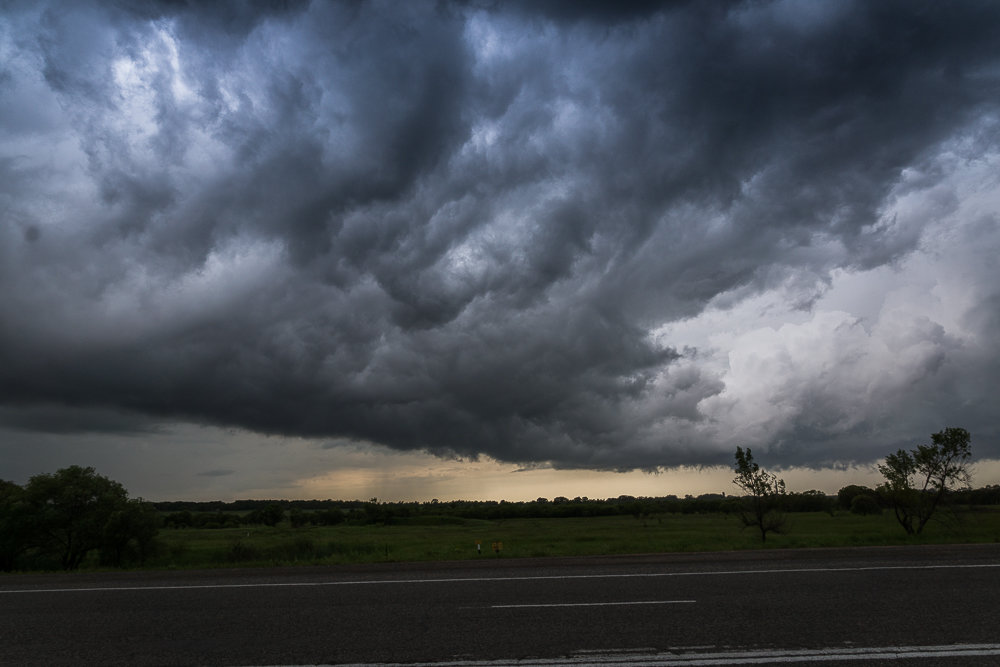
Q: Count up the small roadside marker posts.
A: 2